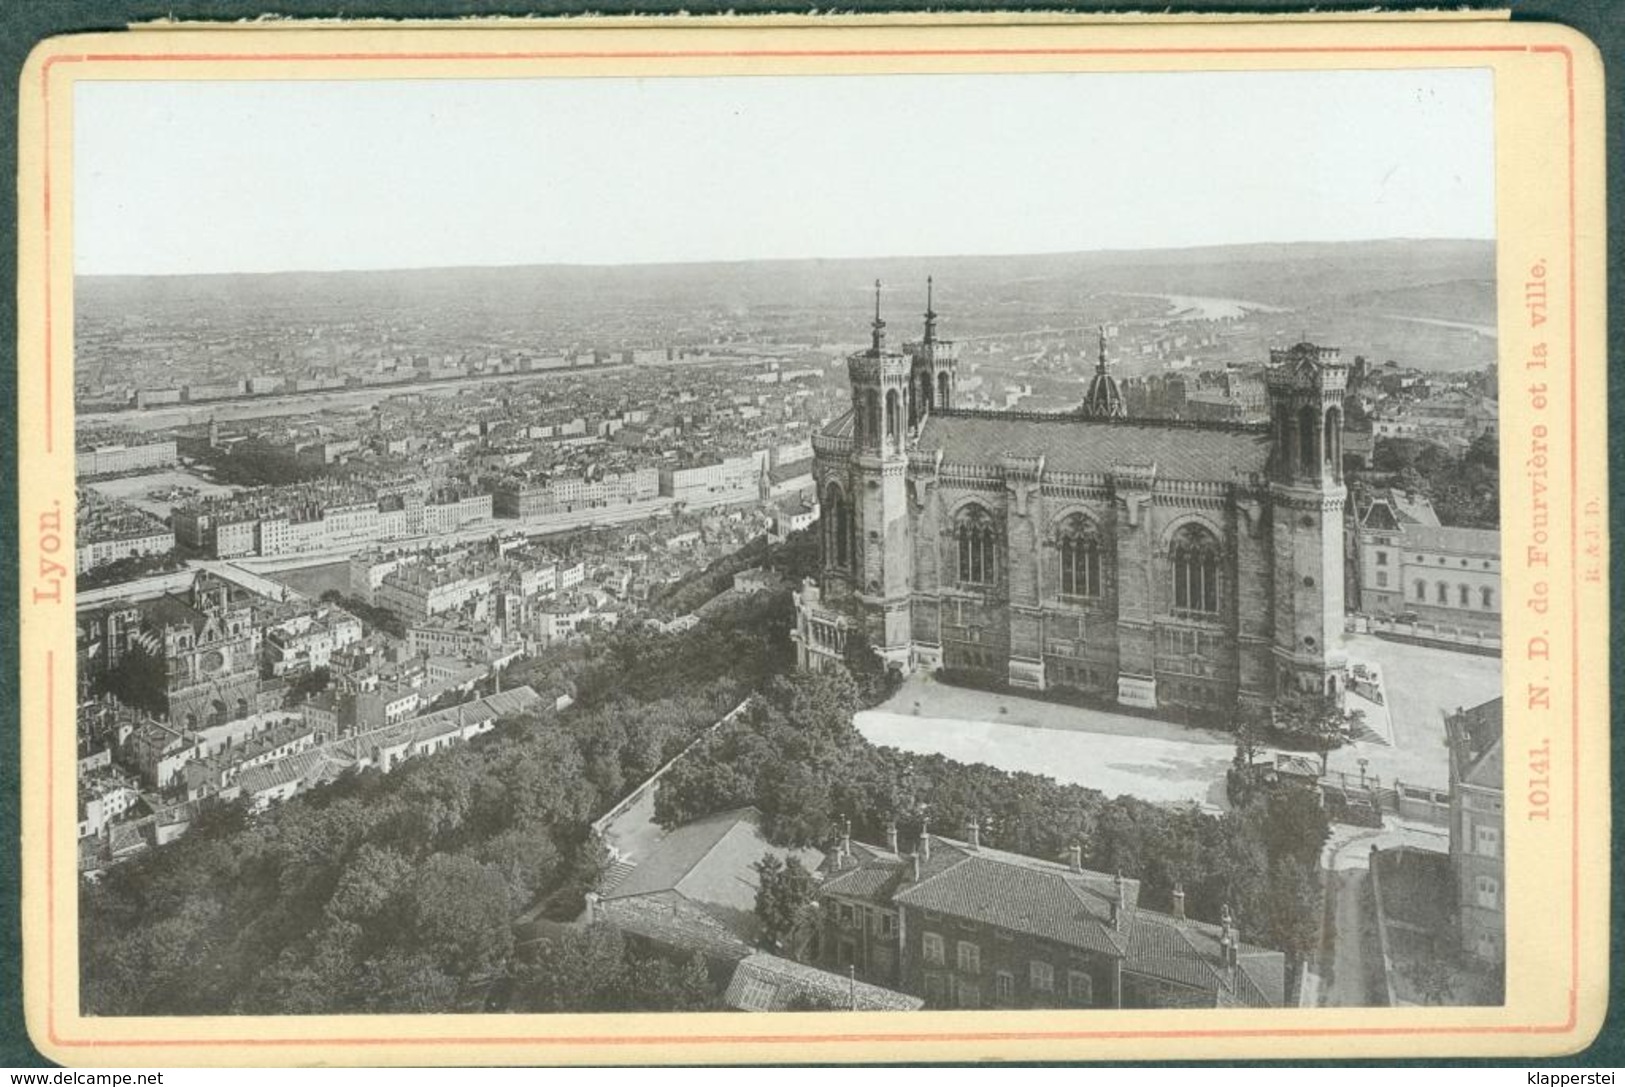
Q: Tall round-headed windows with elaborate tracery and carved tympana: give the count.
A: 3